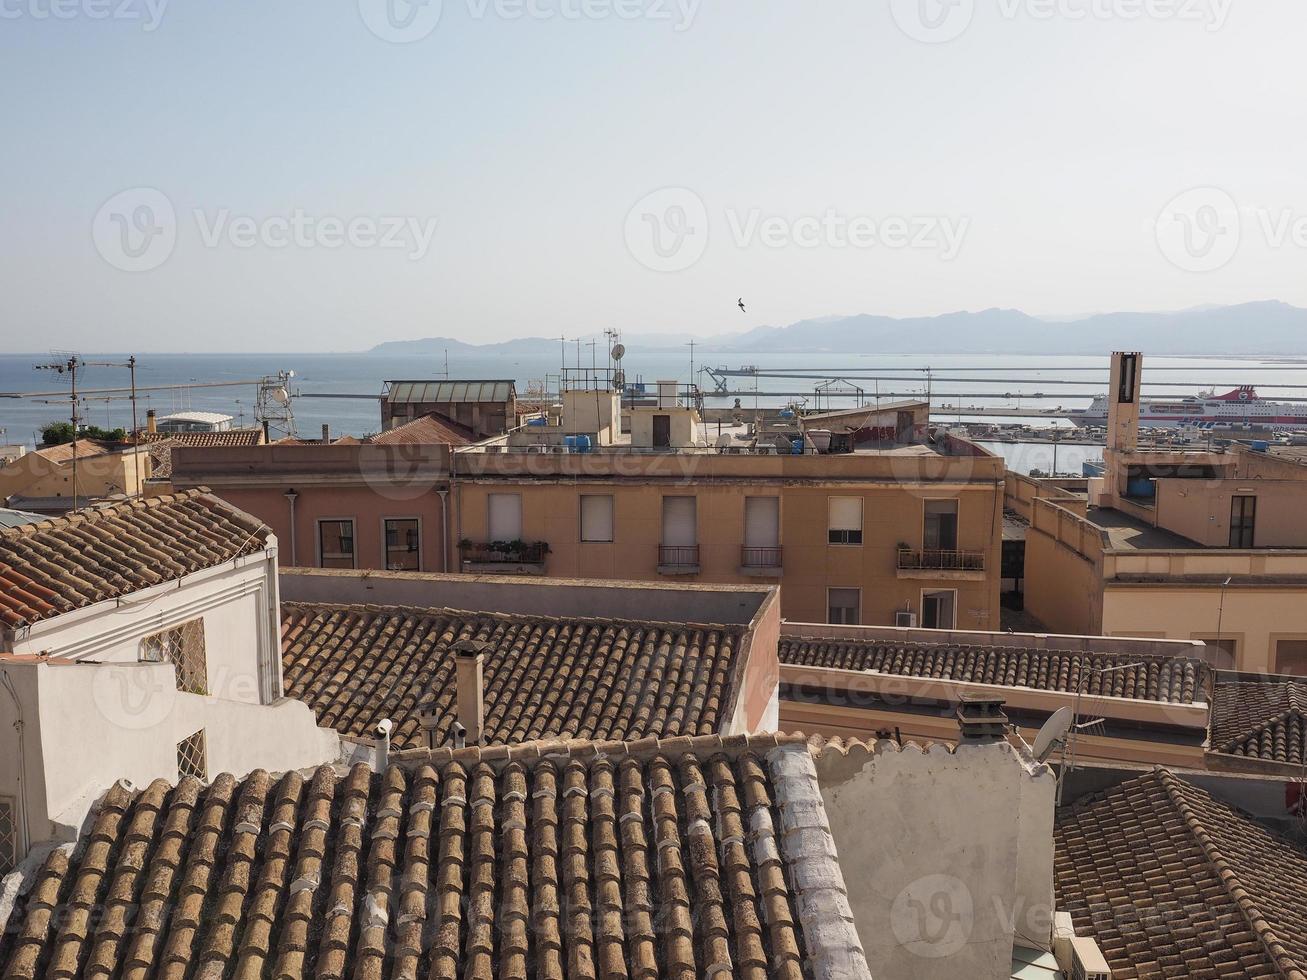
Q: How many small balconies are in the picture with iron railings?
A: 4